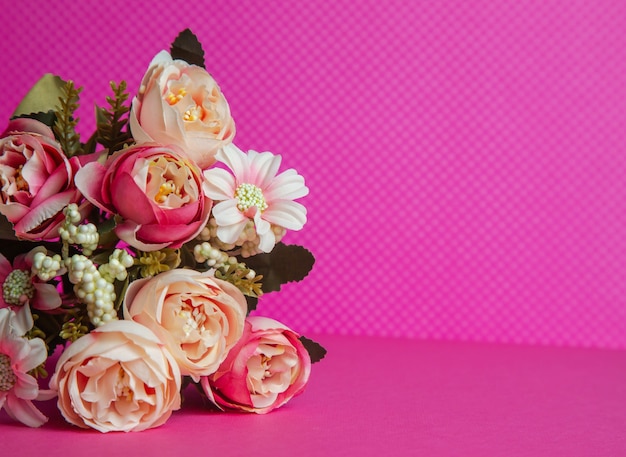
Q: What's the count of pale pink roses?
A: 3